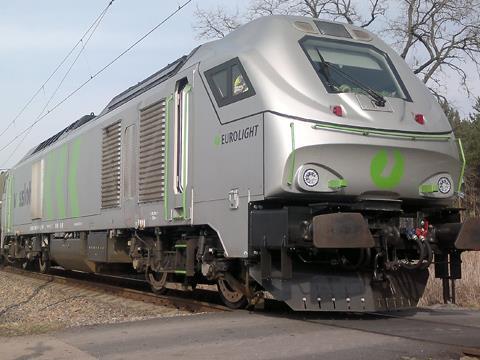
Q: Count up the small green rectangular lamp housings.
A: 2